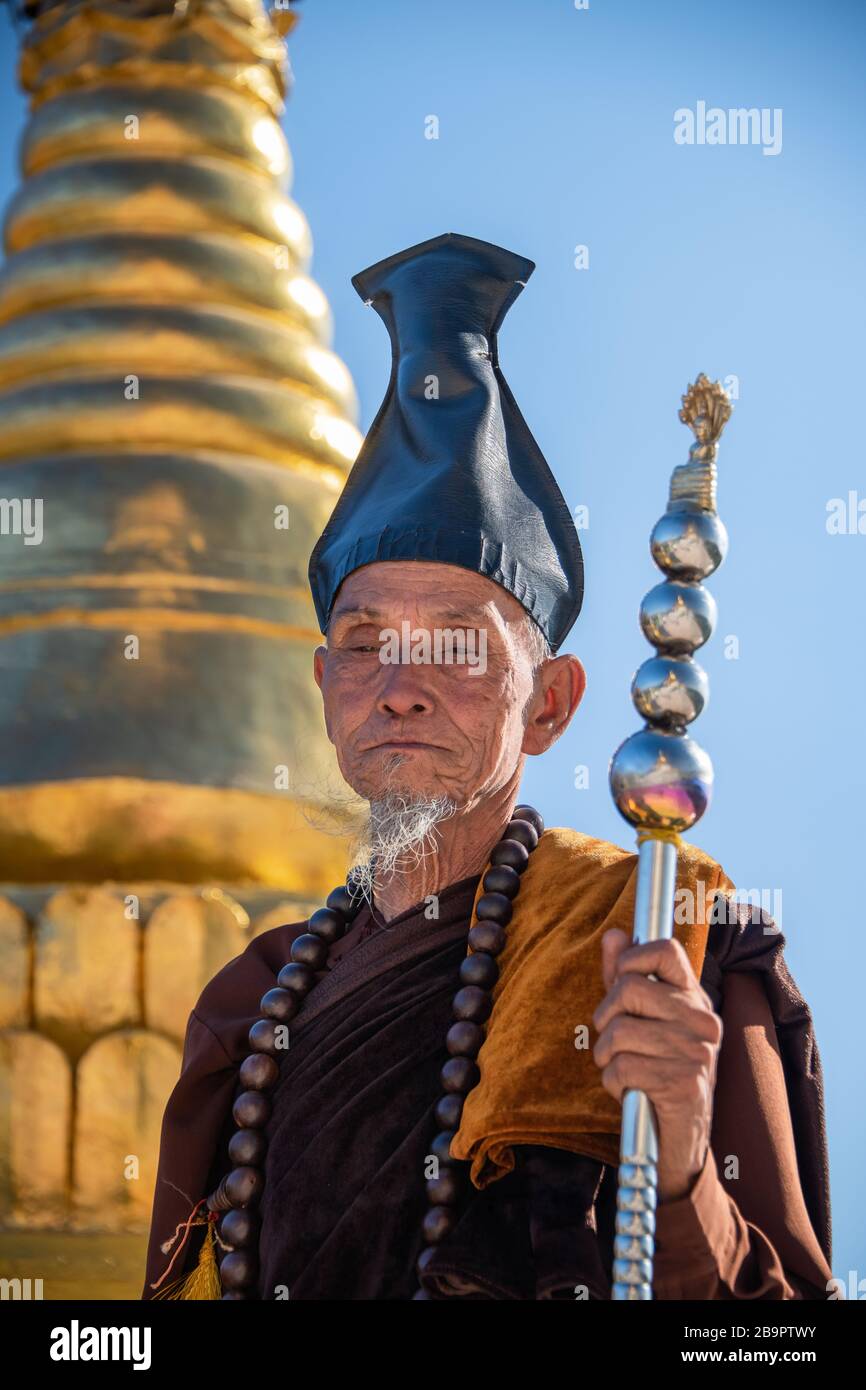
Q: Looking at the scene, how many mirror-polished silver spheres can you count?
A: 4